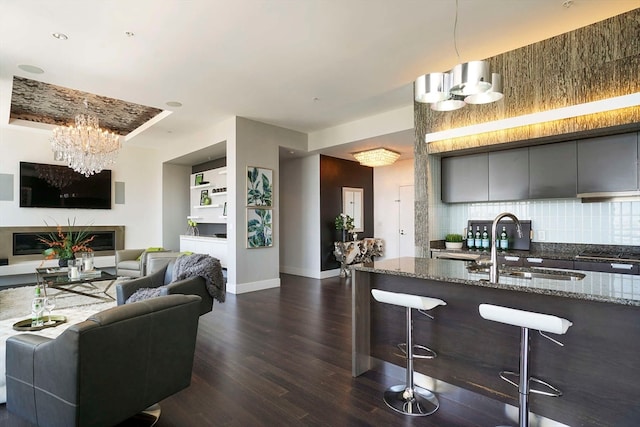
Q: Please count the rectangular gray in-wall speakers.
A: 2